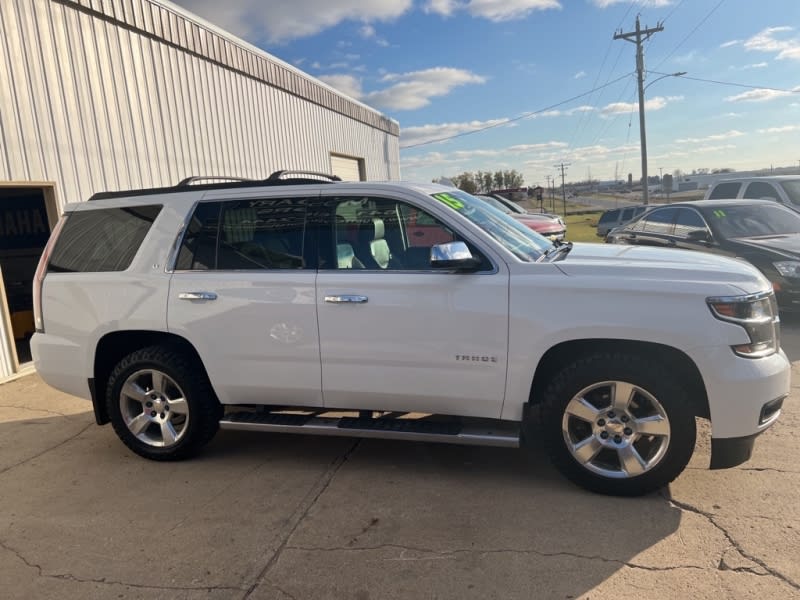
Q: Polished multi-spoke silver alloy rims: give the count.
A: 2